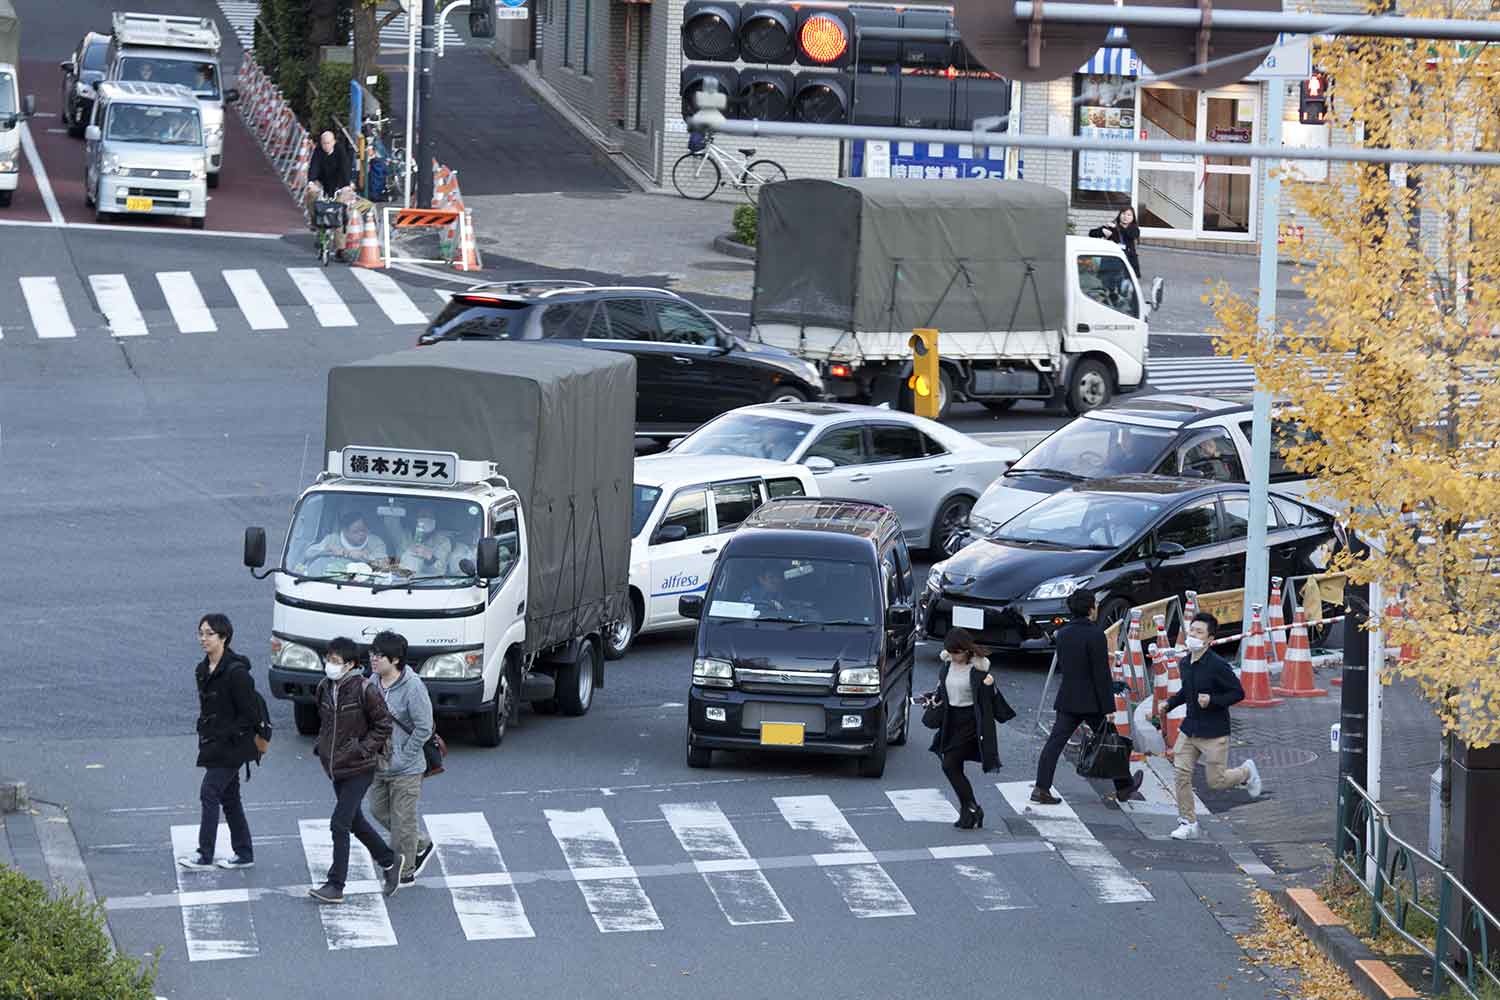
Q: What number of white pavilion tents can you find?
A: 0